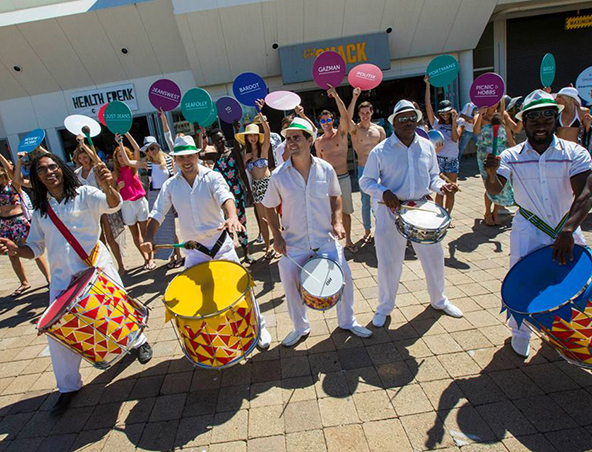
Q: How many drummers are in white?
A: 5